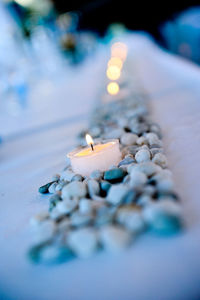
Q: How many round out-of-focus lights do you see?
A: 4